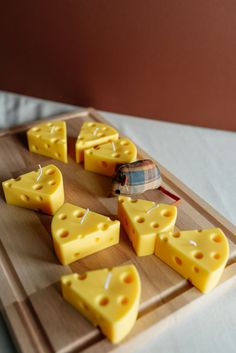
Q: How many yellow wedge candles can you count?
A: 8